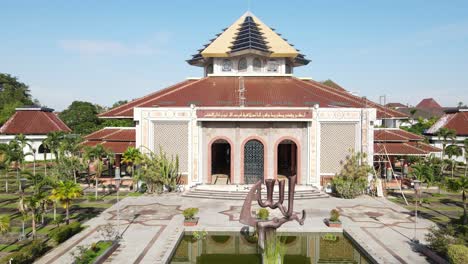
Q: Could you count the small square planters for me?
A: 3